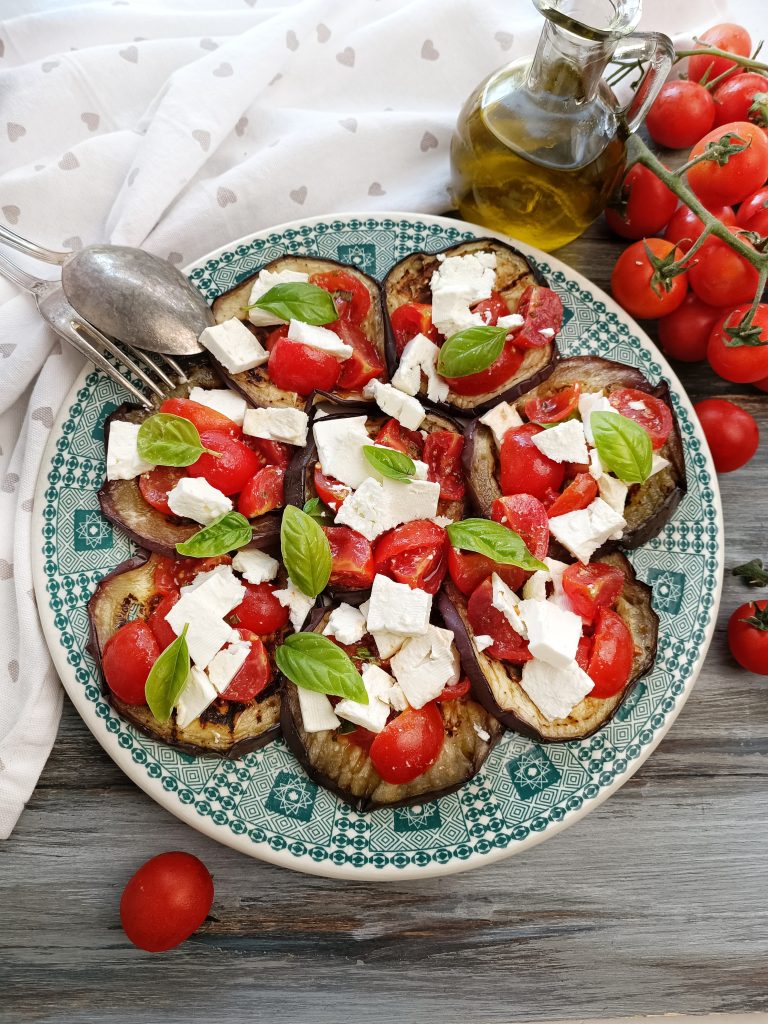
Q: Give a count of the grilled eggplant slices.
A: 8